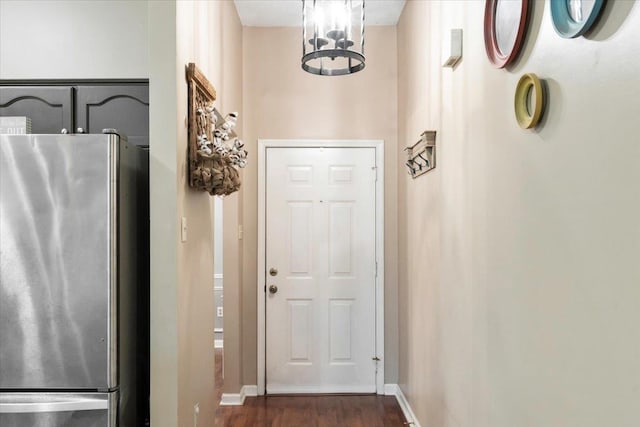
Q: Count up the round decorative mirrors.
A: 3